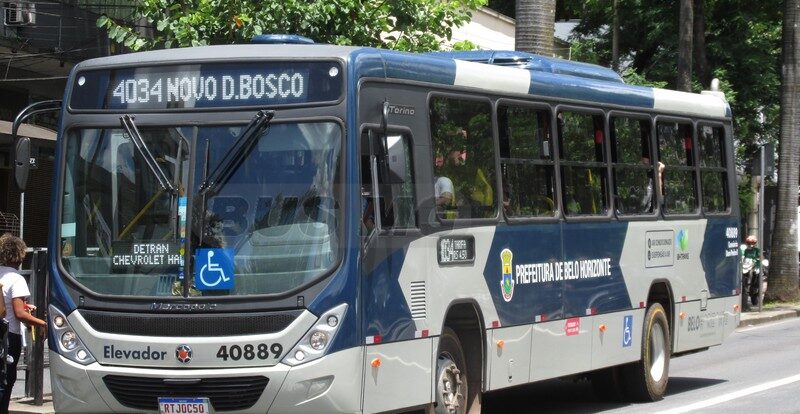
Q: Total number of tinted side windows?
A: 6